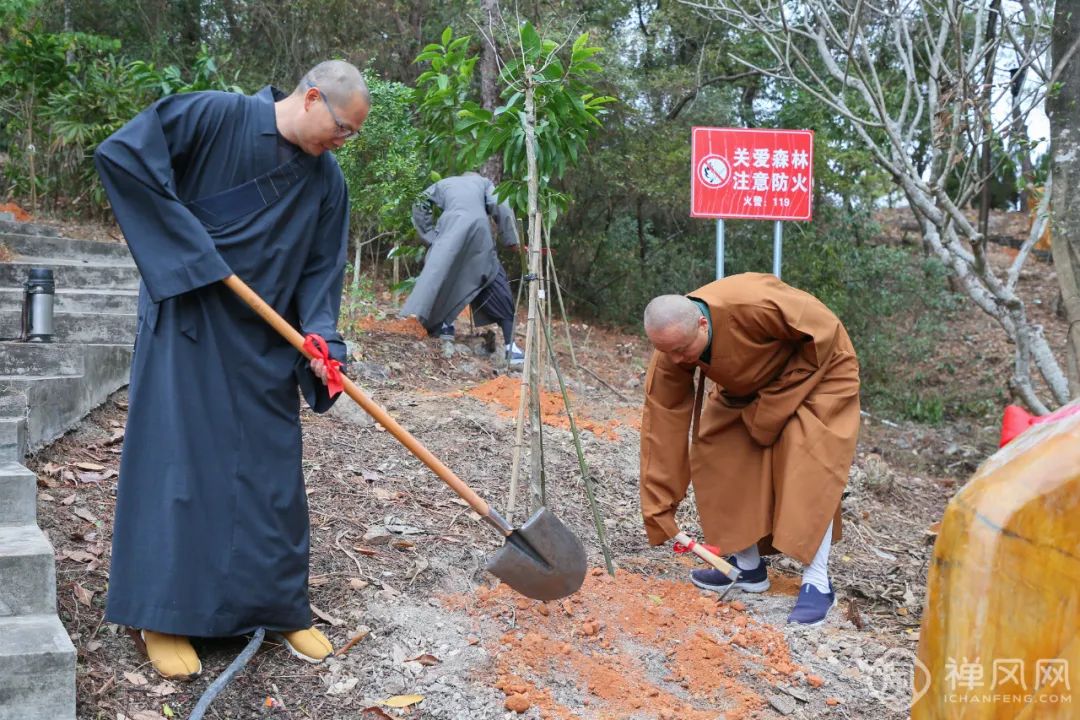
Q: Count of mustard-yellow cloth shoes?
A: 2